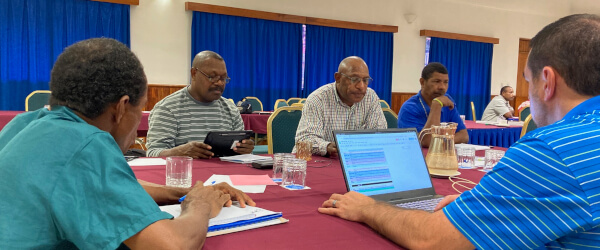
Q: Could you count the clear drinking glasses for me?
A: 5